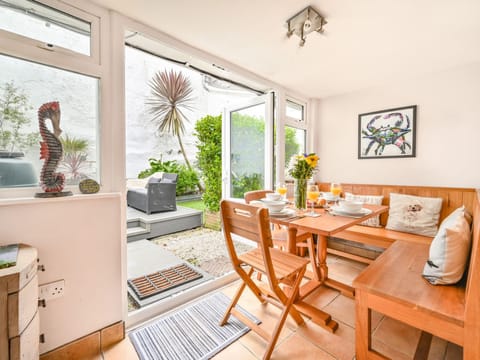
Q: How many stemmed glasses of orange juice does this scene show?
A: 3